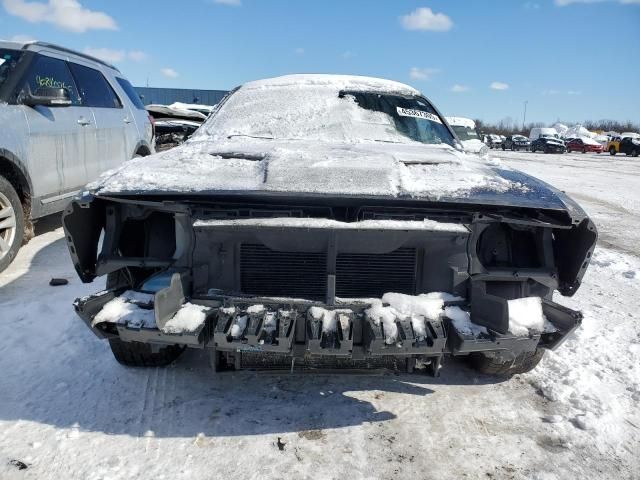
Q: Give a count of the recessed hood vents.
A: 2